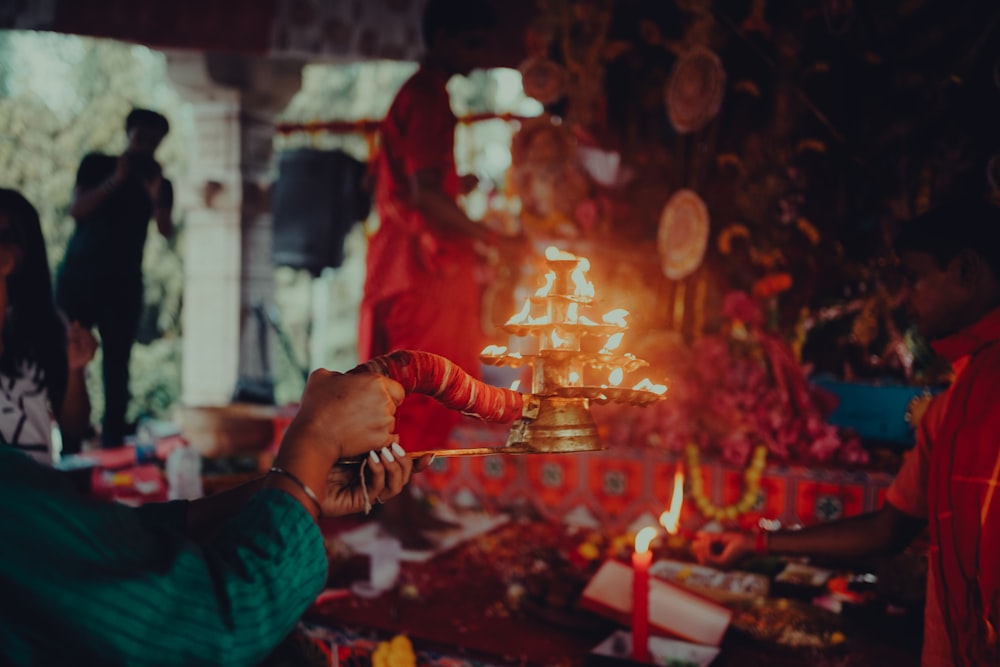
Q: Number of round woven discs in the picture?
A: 3